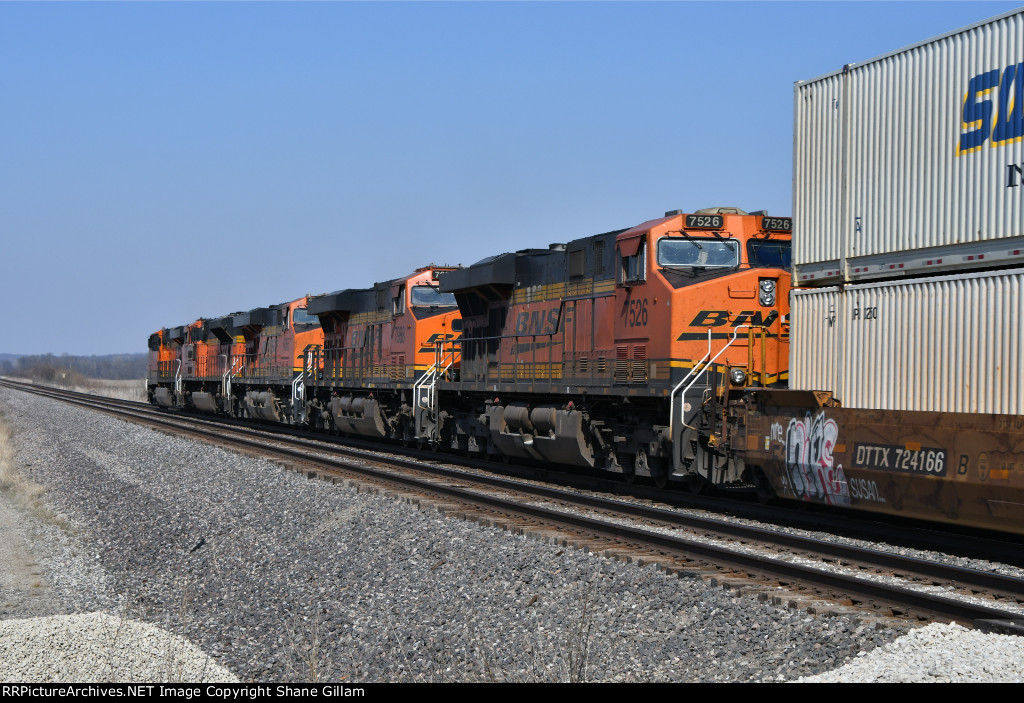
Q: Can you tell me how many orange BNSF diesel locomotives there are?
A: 5